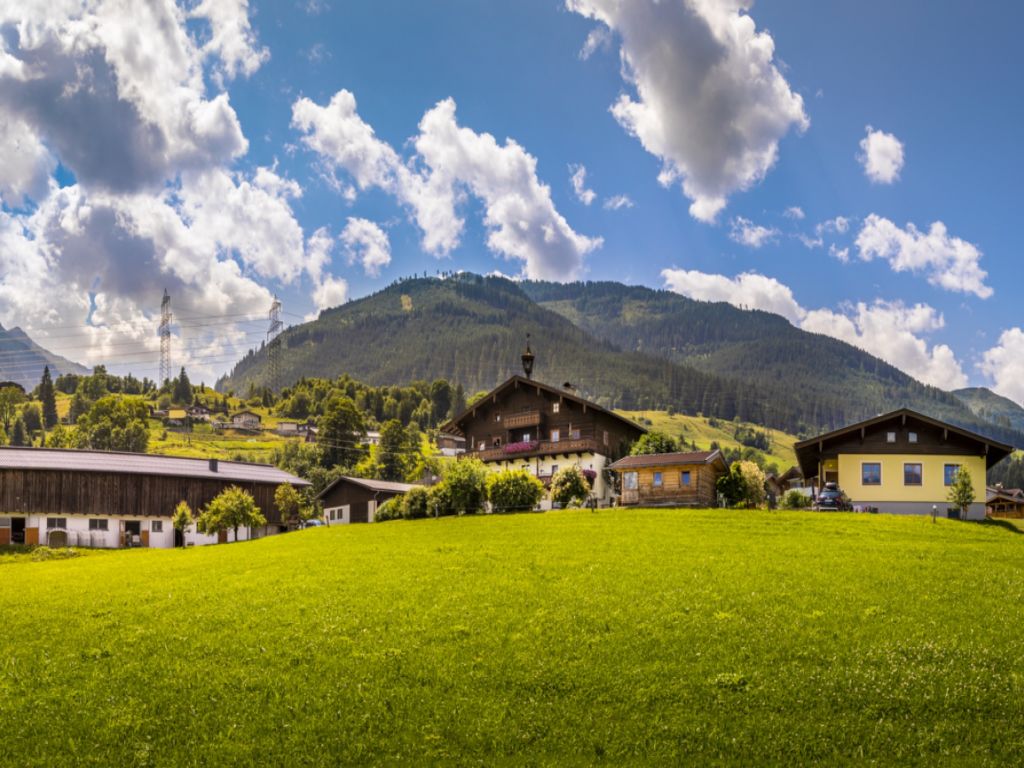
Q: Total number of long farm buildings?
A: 1